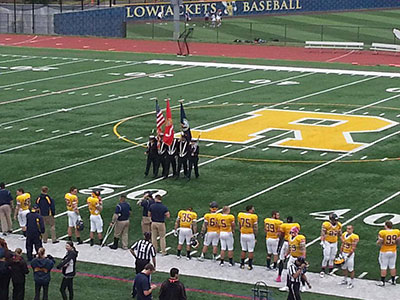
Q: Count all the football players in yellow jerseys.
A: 13